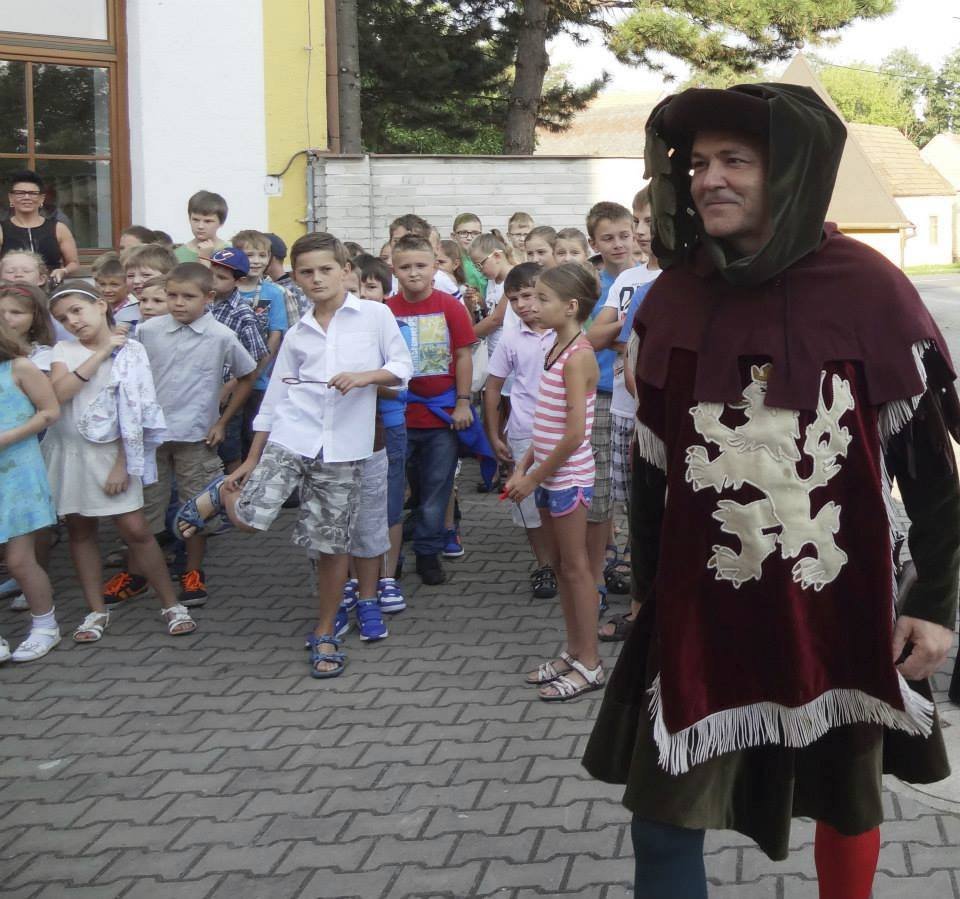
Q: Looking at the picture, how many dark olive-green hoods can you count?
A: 1